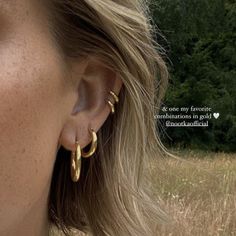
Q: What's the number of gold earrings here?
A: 4